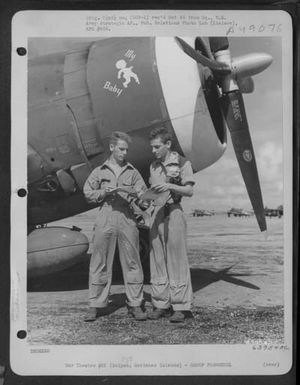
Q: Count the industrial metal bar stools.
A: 0